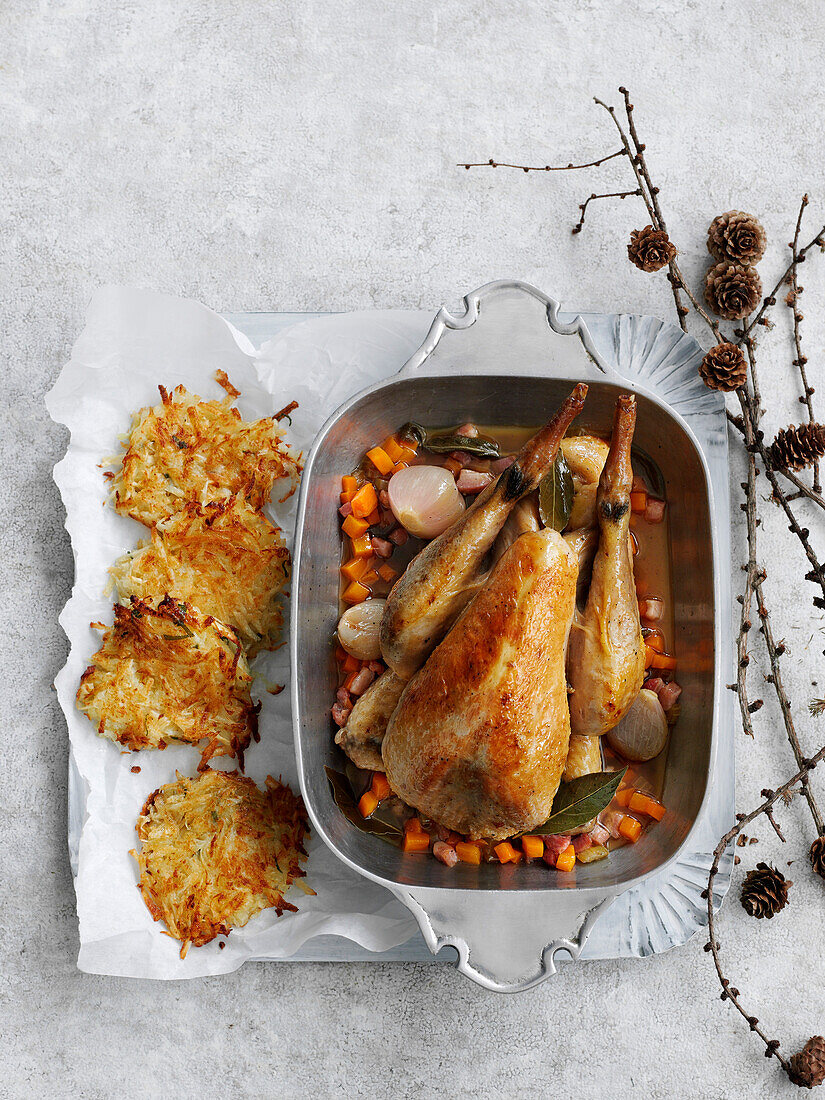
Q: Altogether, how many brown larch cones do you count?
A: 8